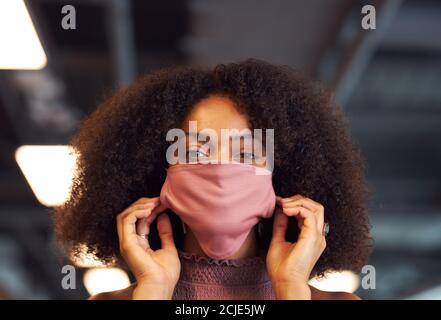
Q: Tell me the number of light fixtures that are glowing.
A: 5